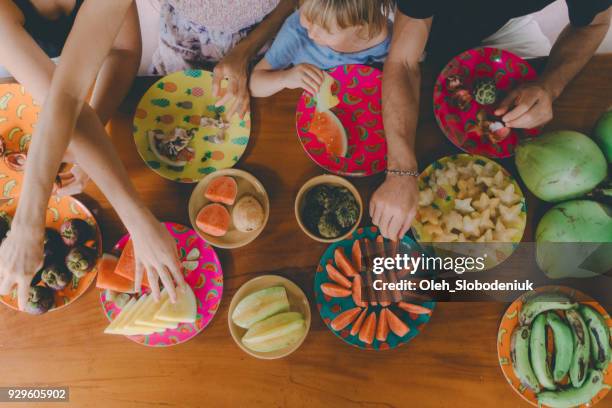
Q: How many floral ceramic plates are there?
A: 9